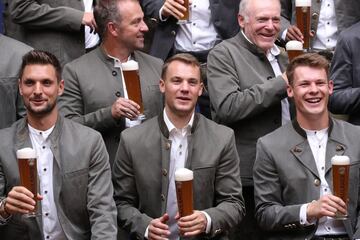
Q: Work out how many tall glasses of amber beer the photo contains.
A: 7